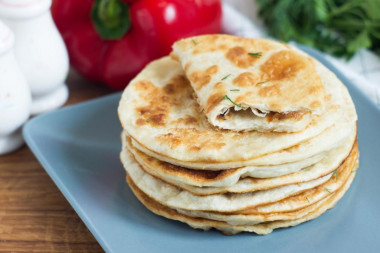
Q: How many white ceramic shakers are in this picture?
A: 2